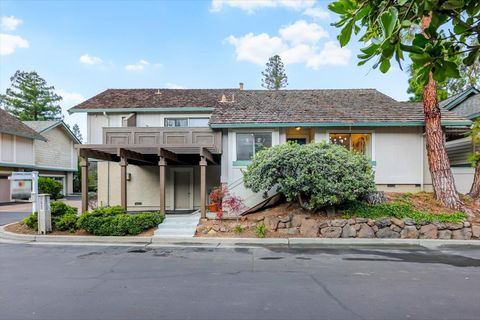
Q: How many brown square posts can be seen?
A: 4